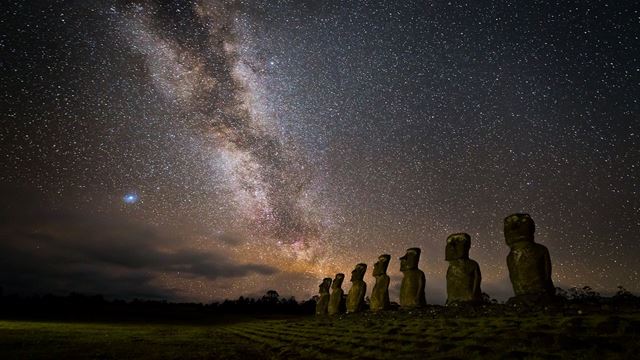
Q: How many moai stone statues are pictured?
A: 7